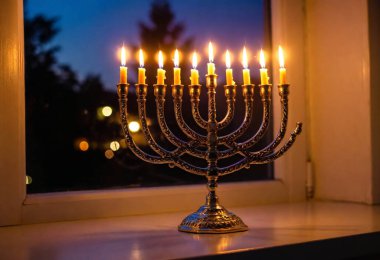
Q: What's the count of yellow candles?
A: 10